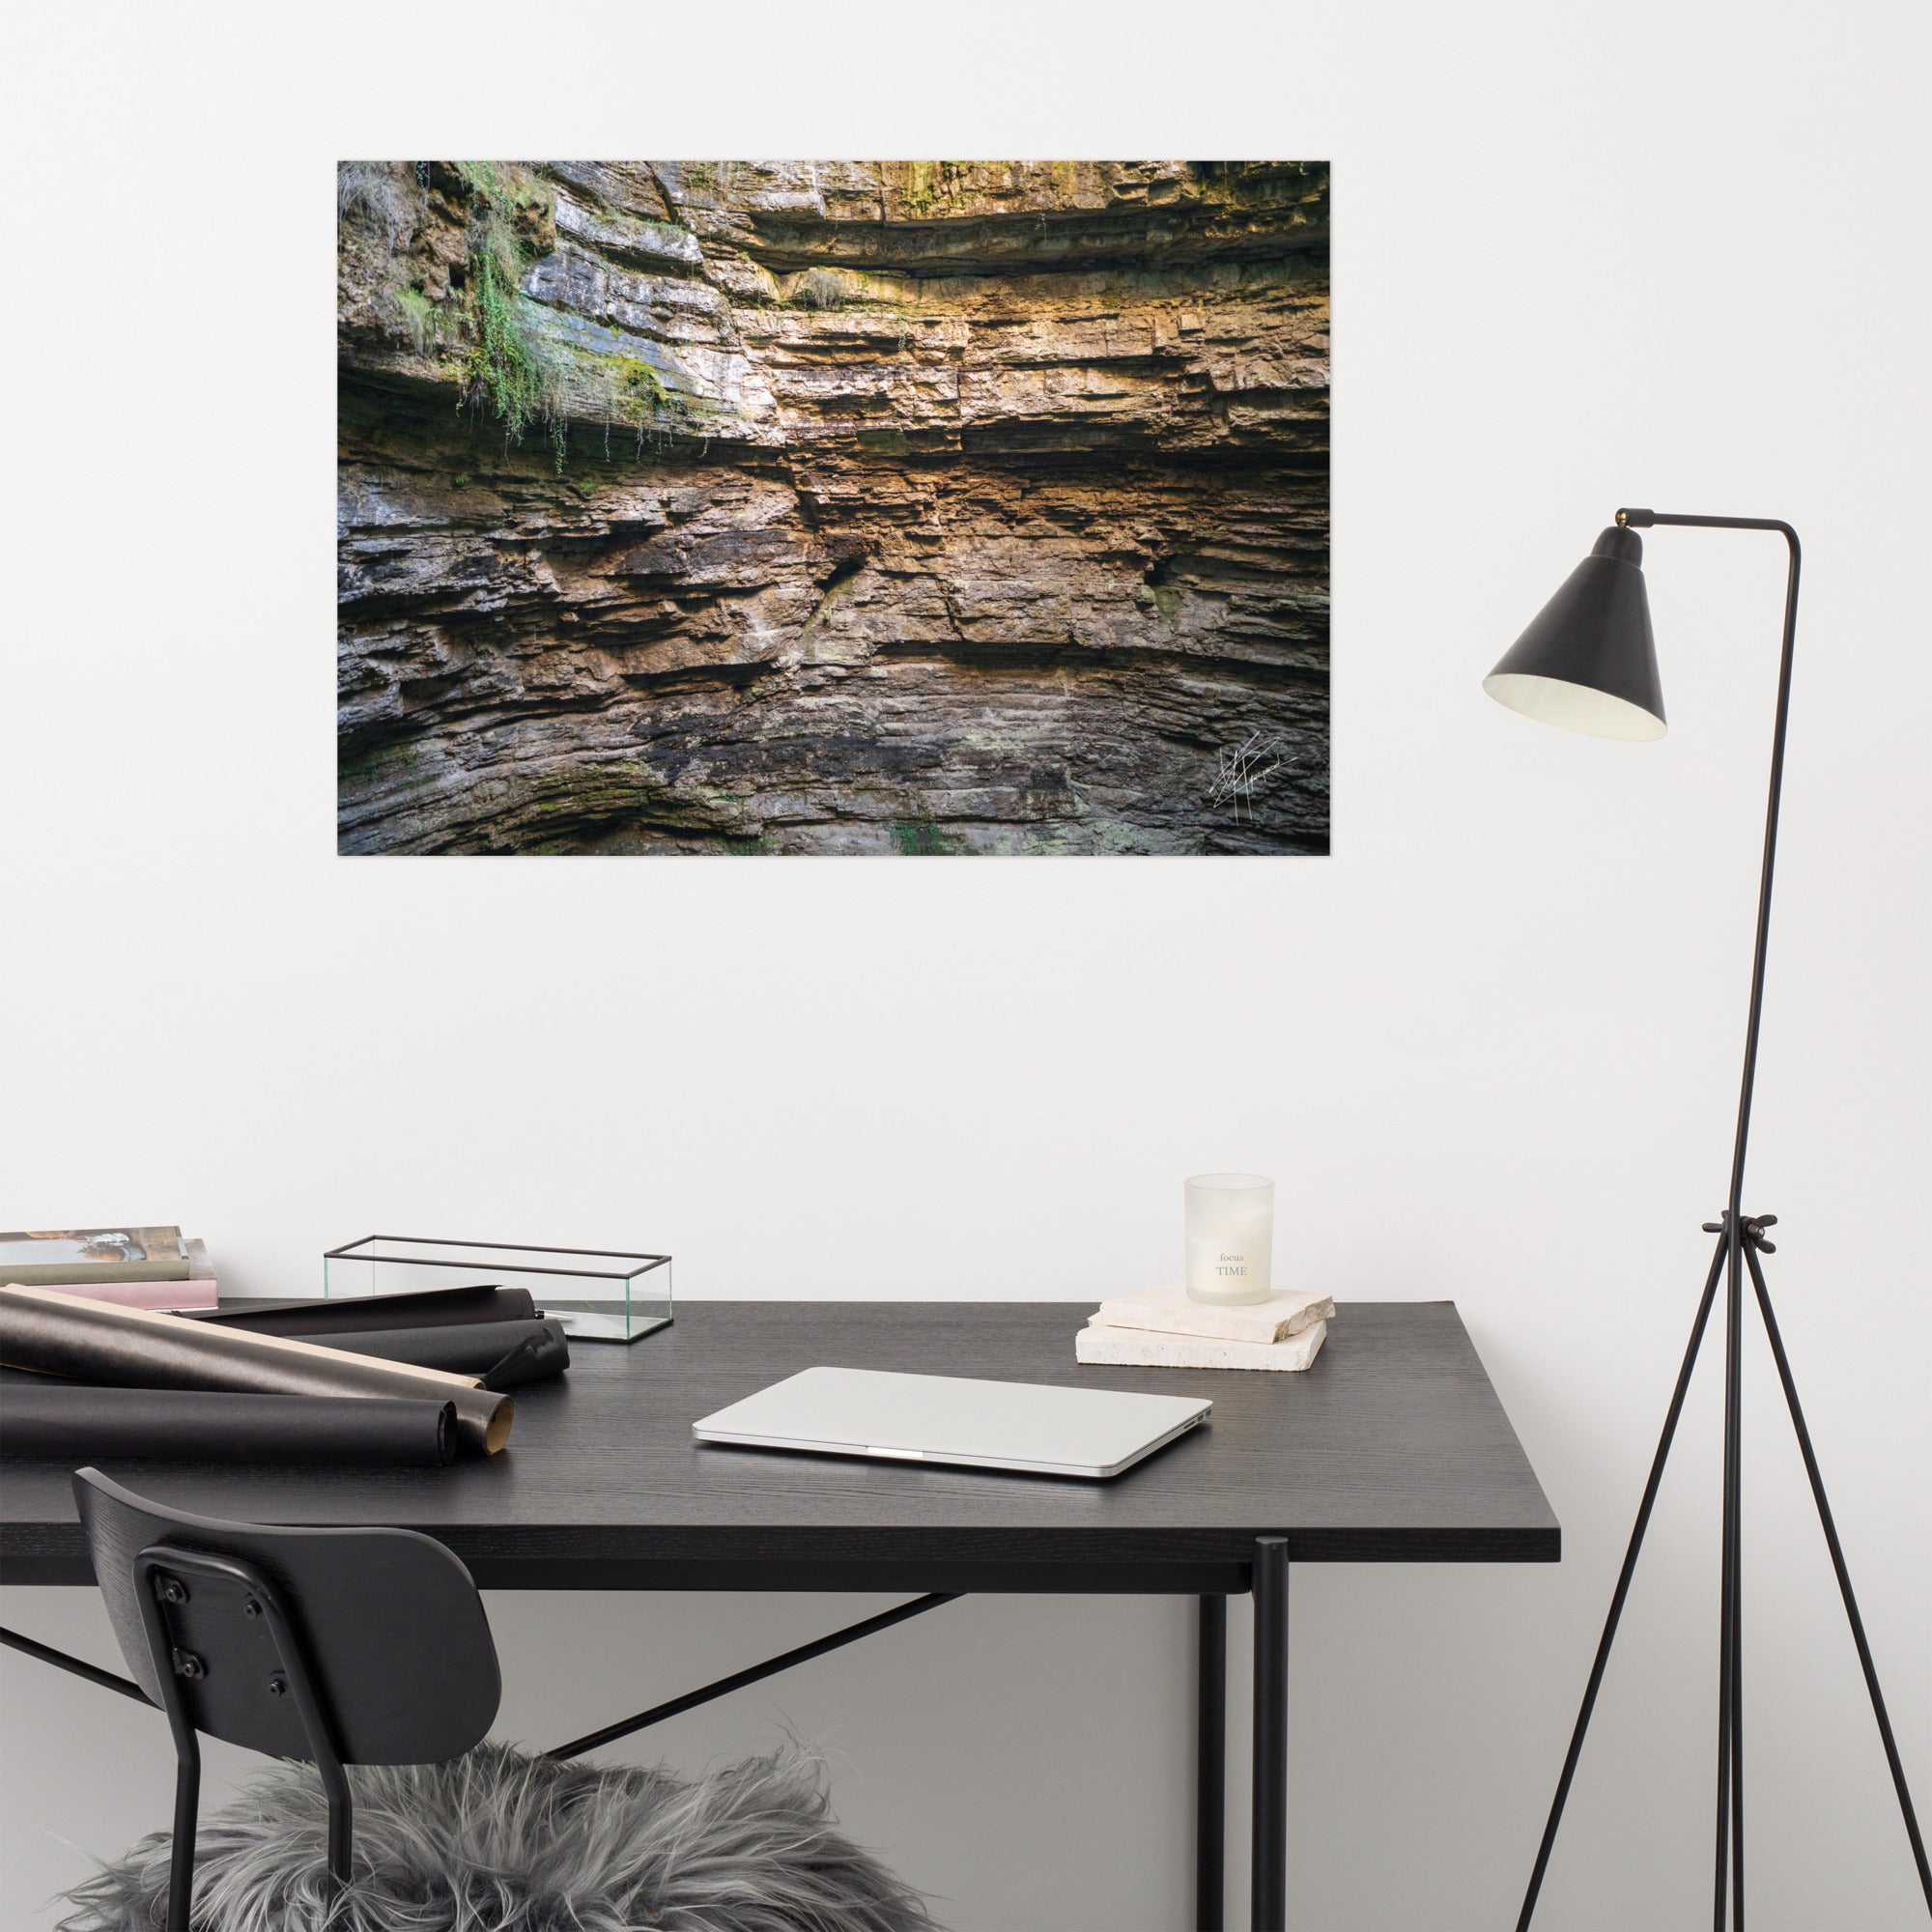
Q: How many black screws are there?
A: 4